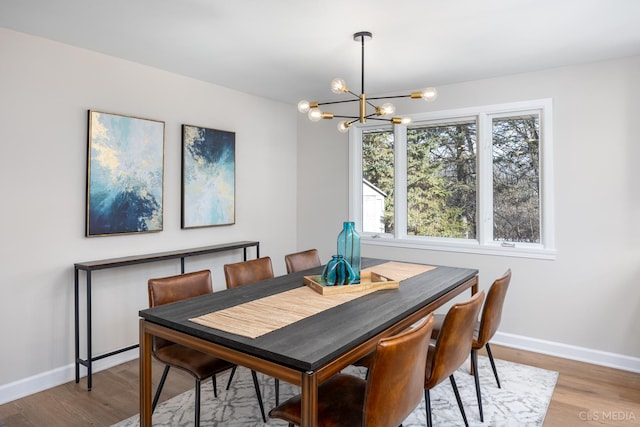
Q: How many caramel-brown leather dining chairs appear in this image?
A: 6